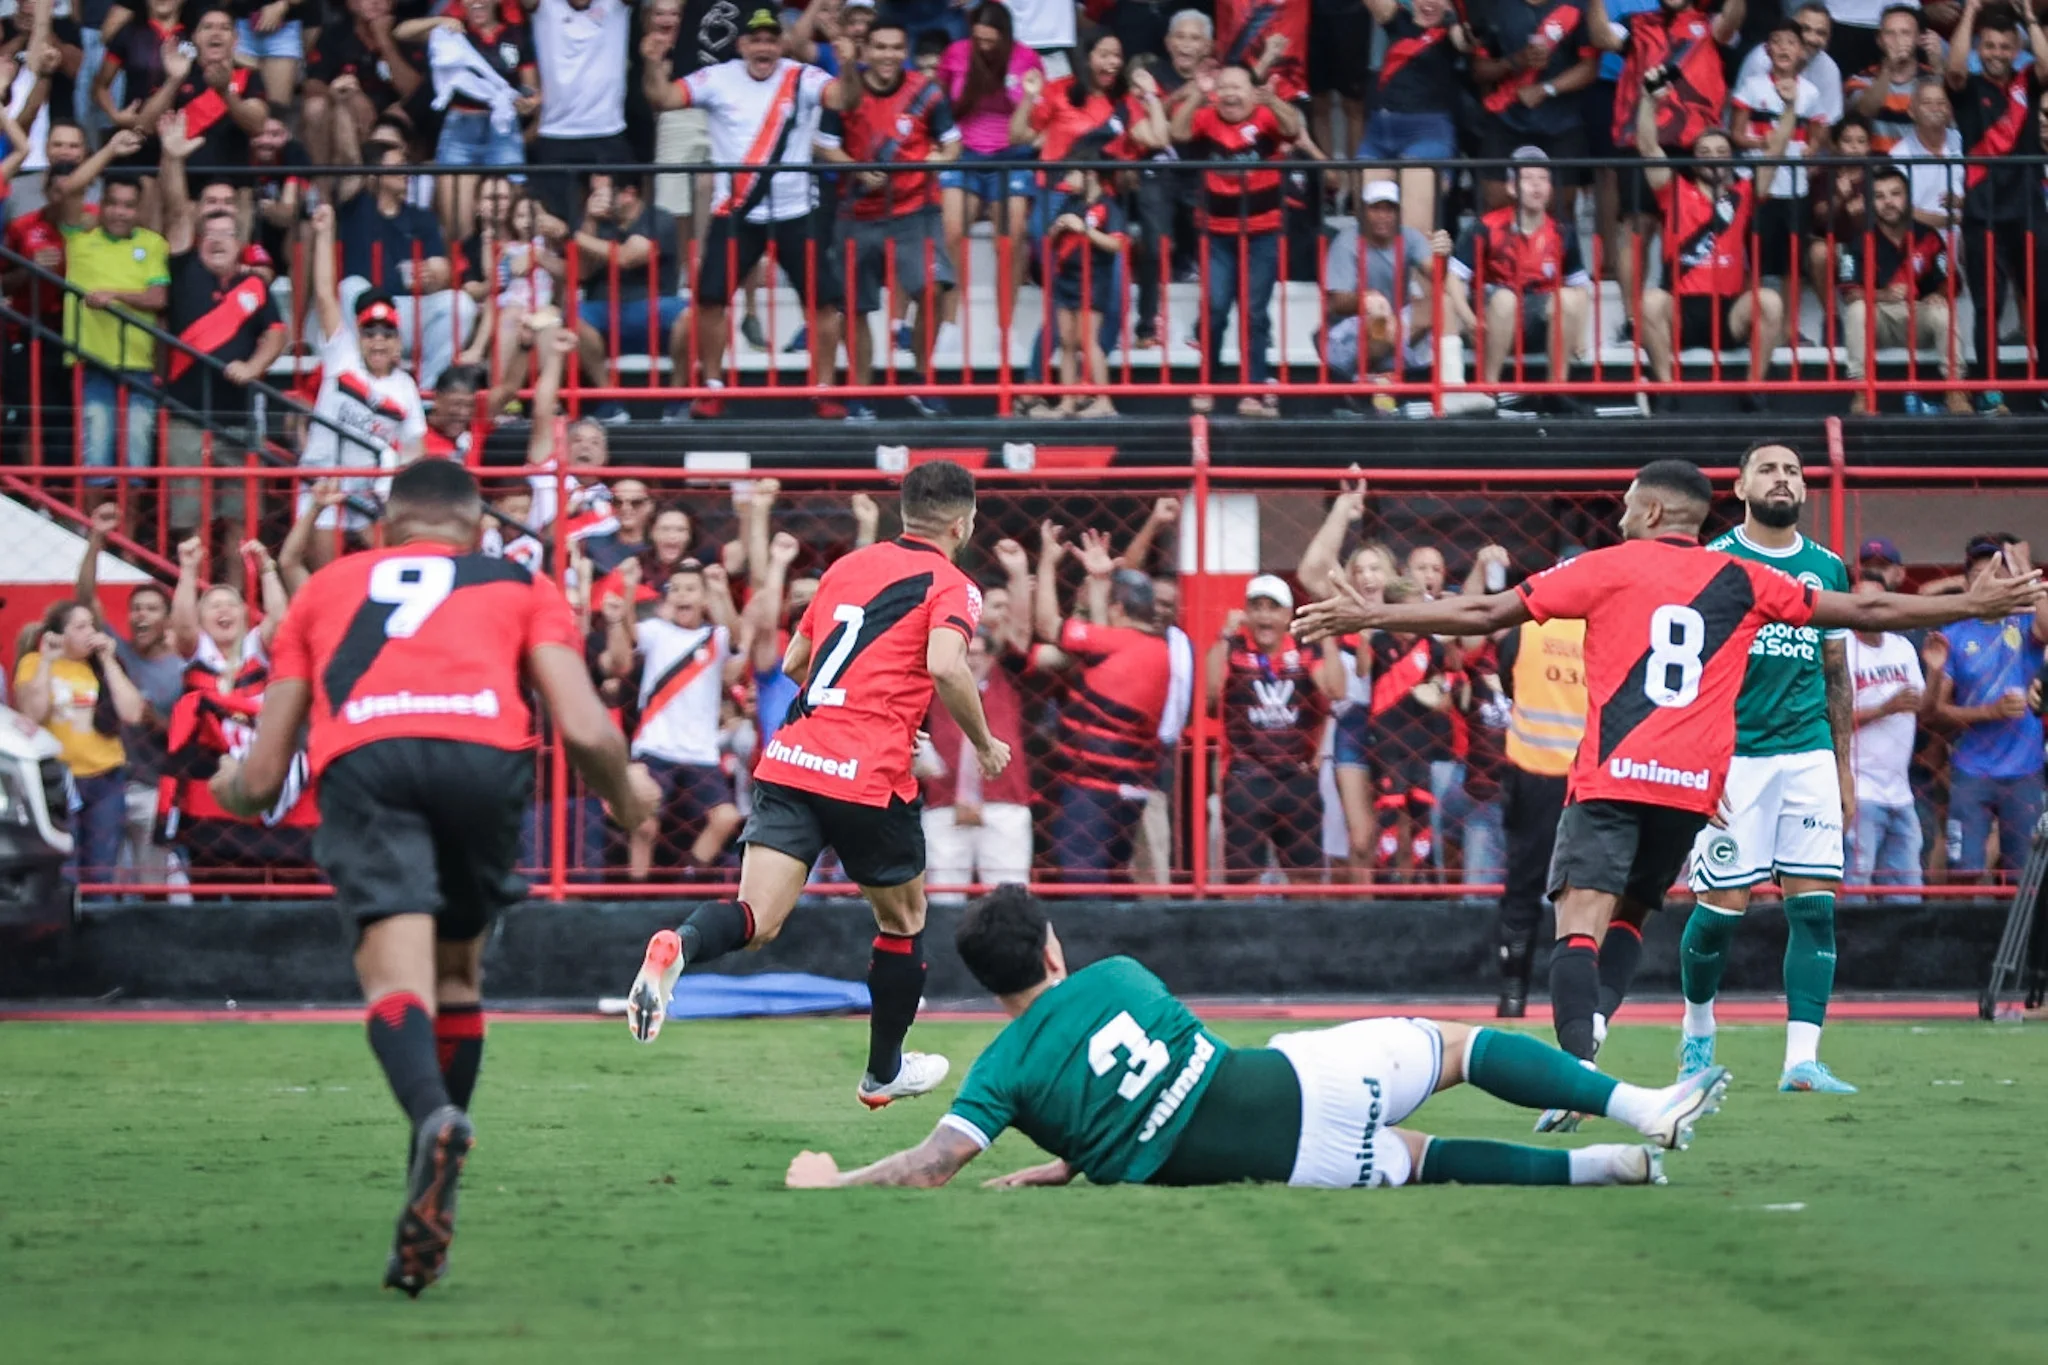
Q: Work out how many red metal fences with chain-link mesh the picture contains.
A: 1